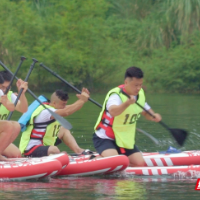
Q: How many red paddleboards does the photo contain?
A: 5